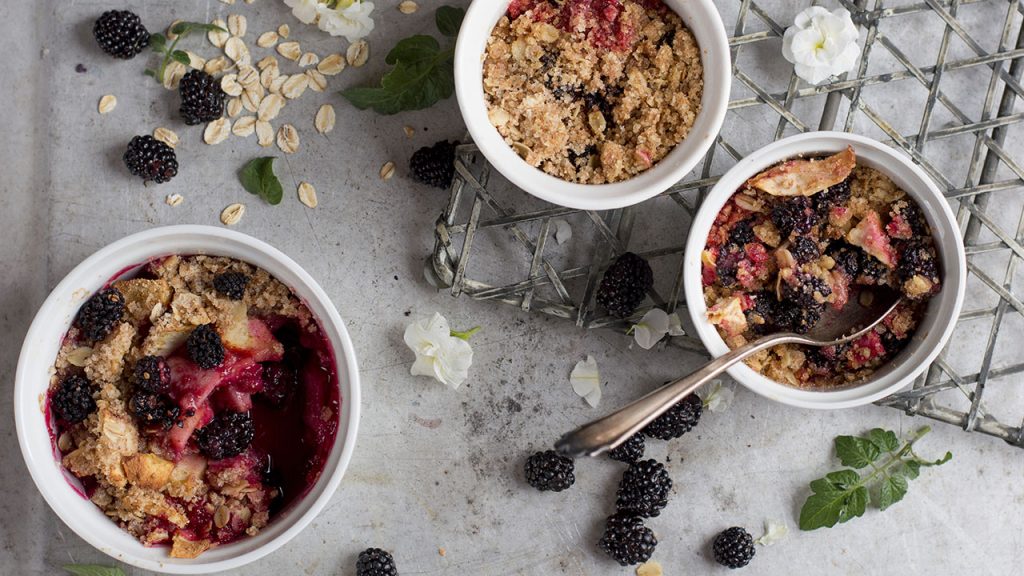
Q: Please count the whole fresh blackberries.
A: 12